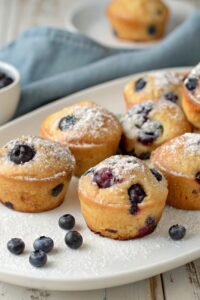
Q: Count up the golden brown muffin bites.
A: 8